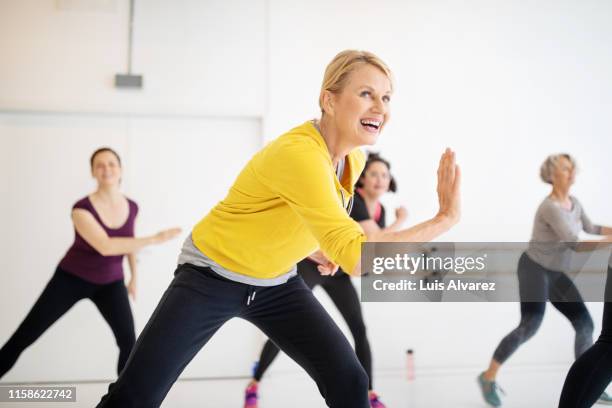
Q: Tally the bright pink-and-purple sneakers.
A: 2